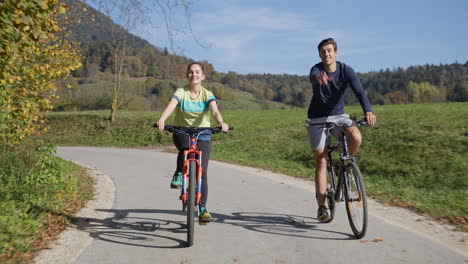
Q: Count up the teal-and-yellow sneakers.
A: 2